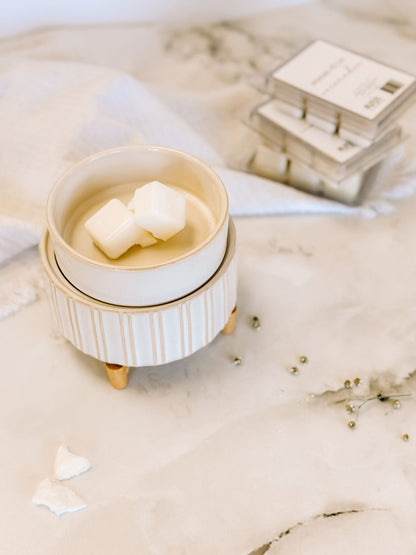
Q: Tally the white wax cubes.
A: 2